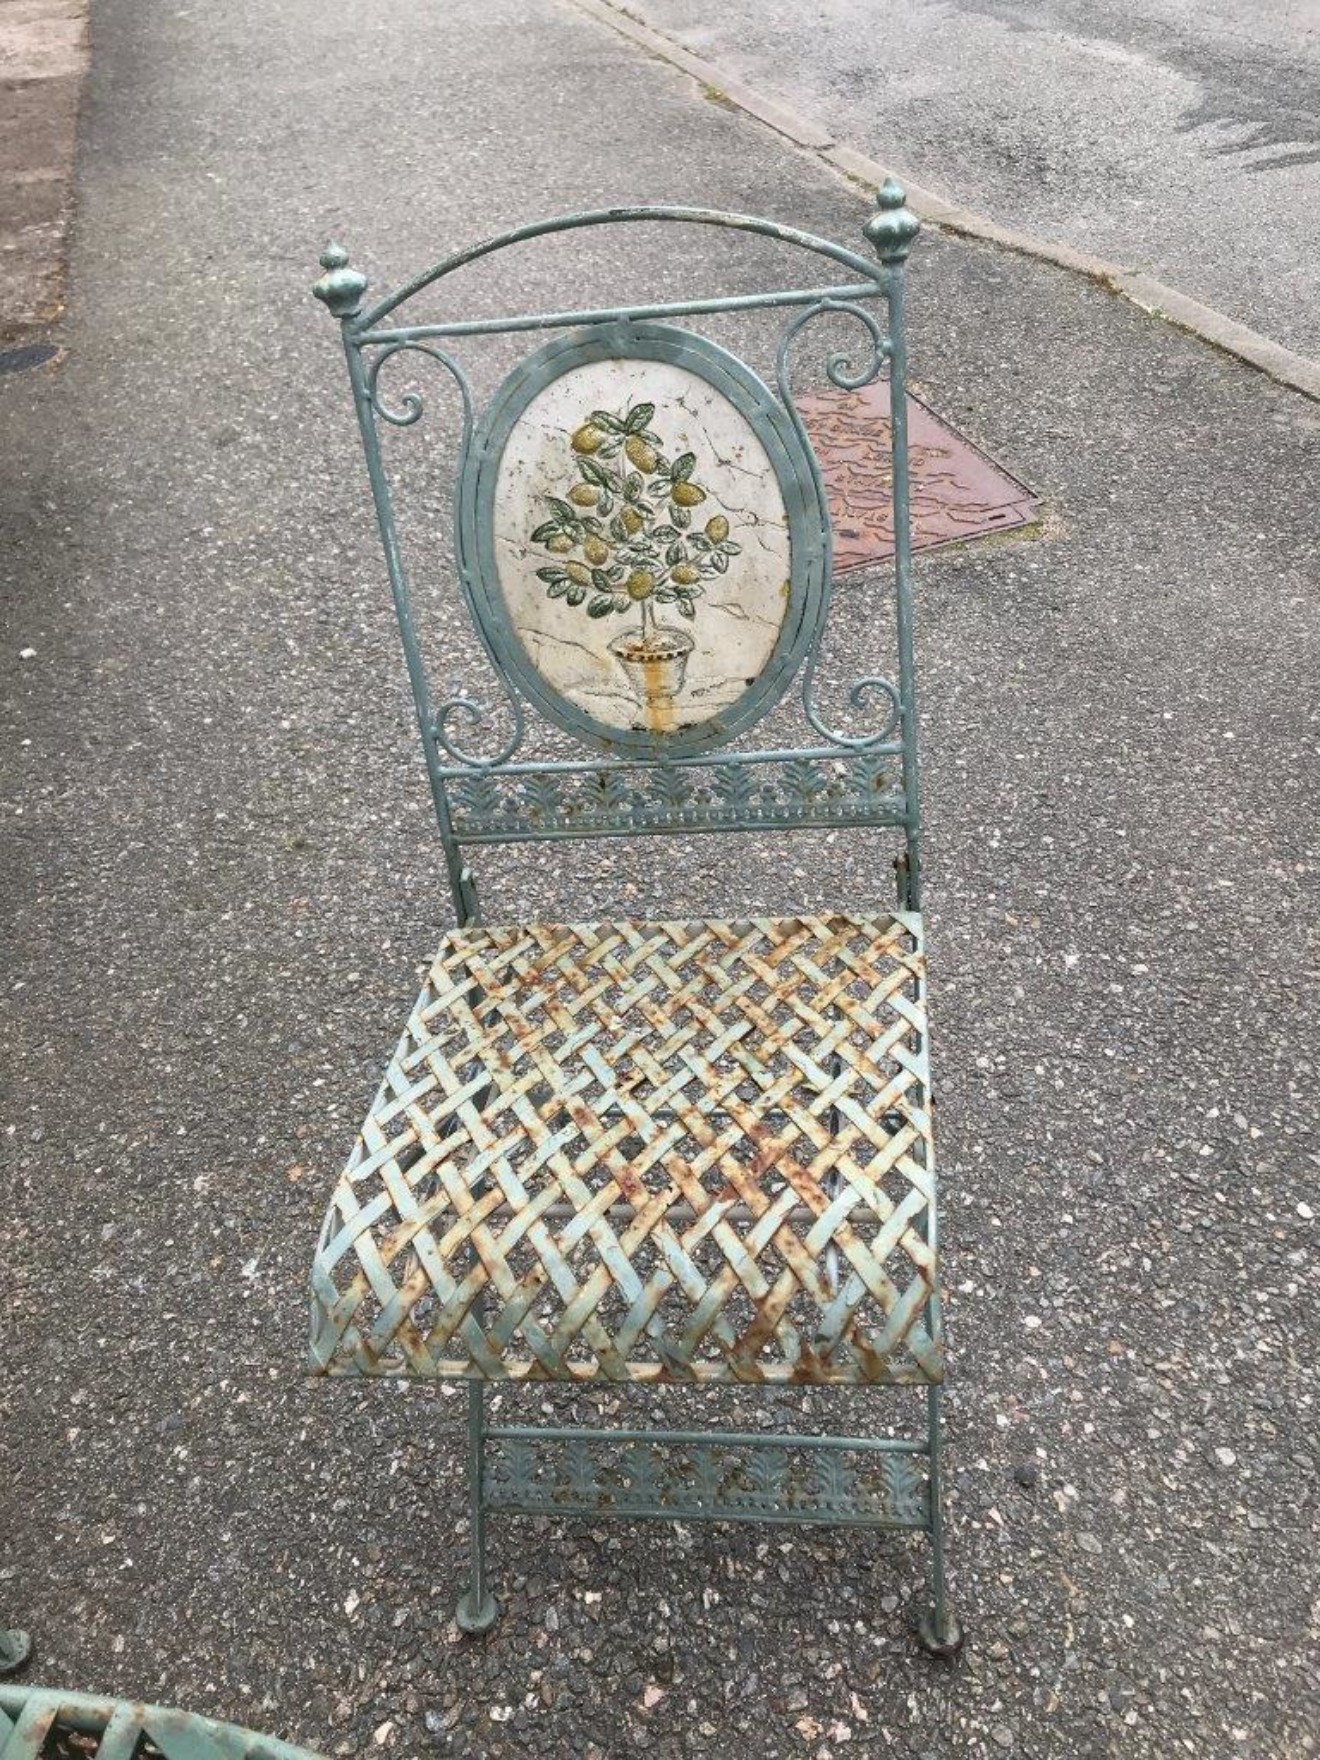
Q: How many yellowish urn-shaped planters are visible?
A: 1